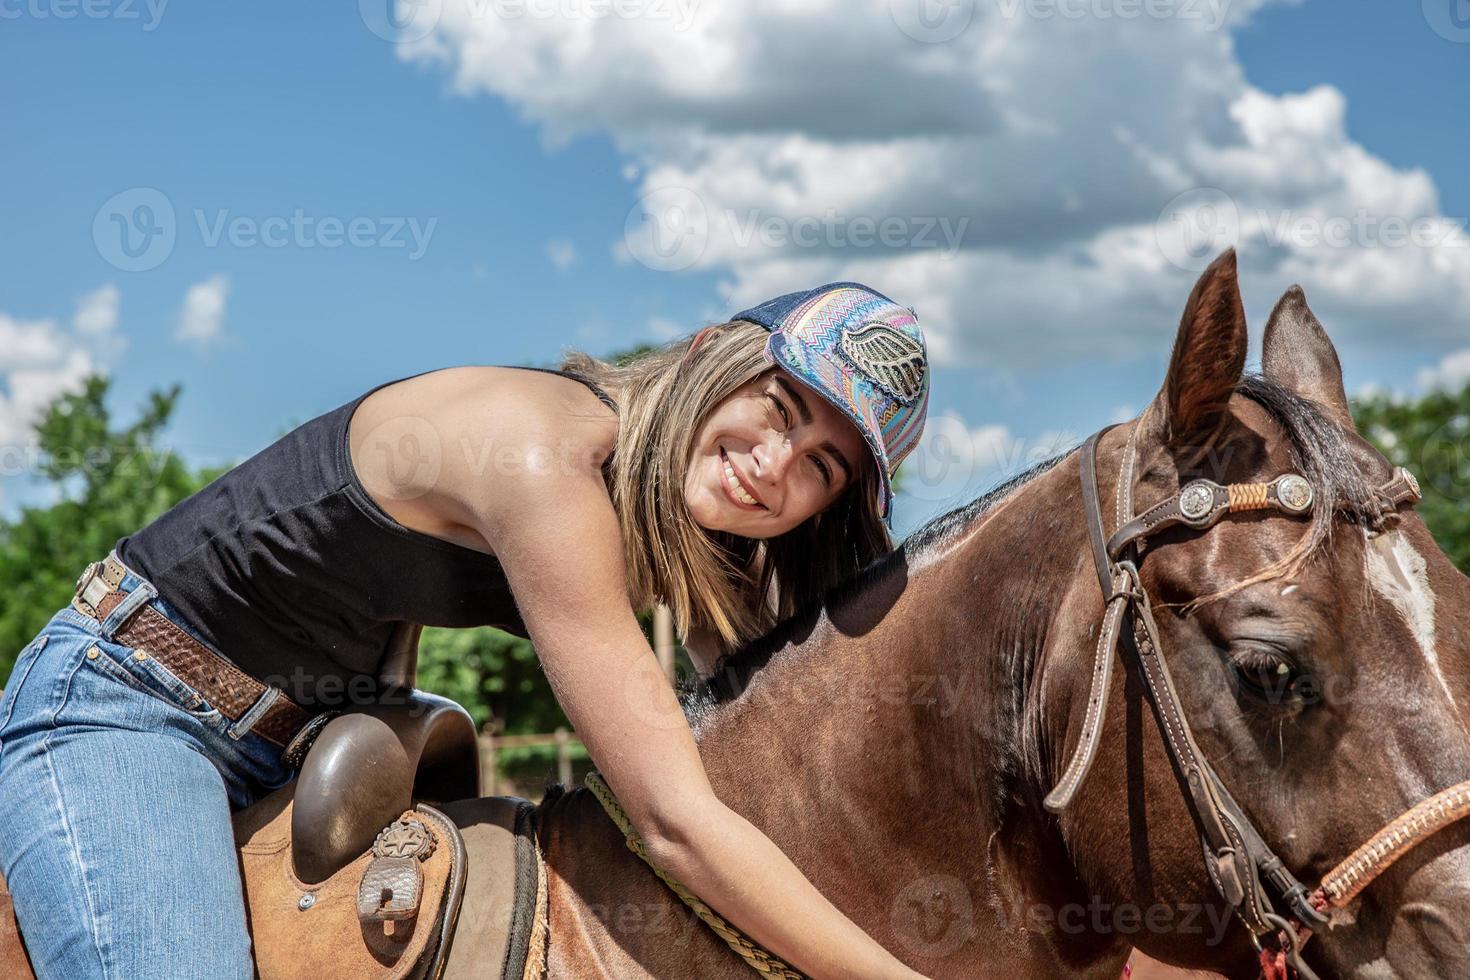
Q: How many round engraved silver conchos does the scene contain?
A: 3